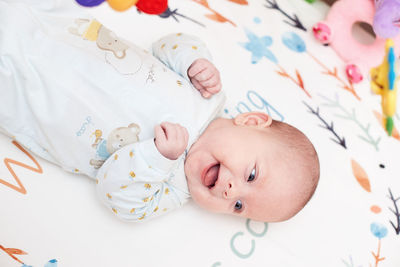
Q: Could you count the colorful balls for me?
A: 3